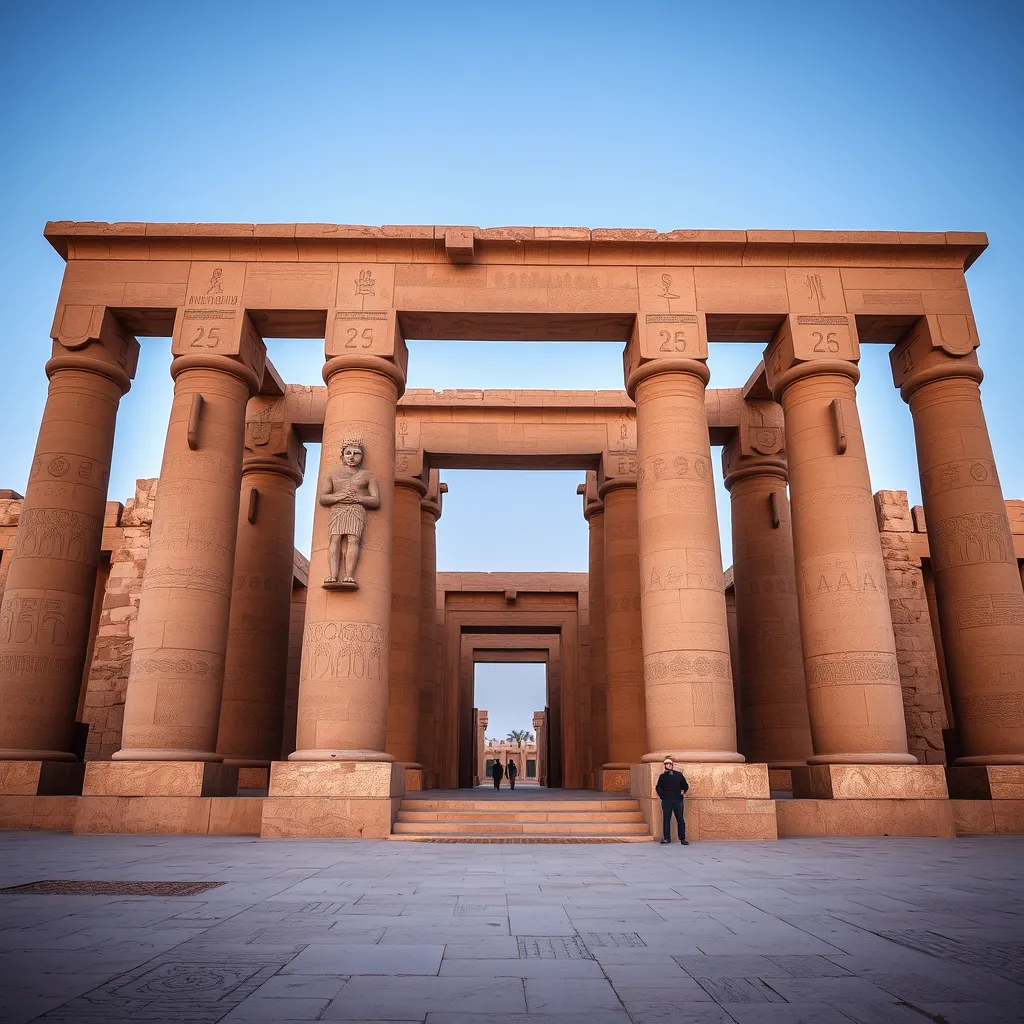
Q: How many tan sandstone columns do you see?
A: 12